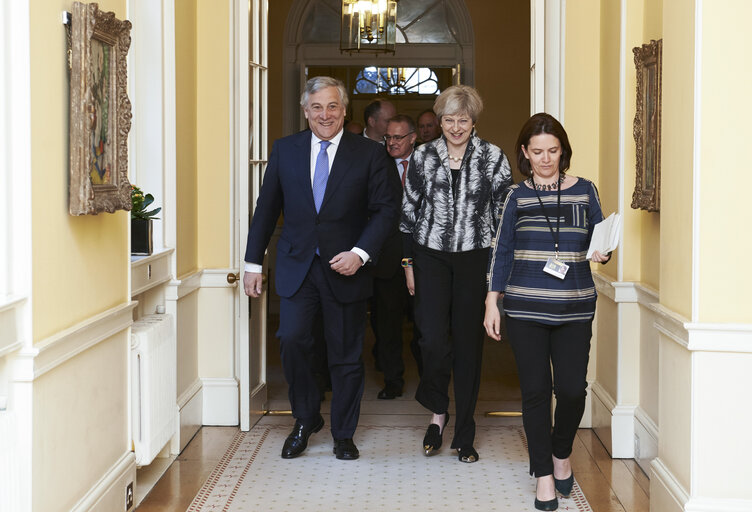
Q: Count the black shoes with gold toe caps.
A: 2